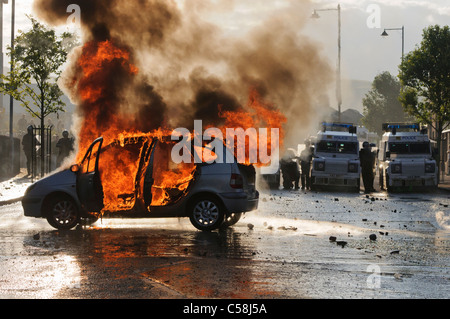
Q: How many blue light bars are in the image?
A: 2